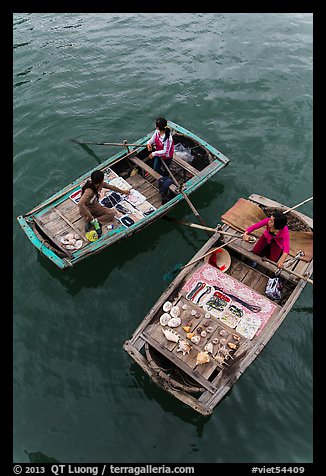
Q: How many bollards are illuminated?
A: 0